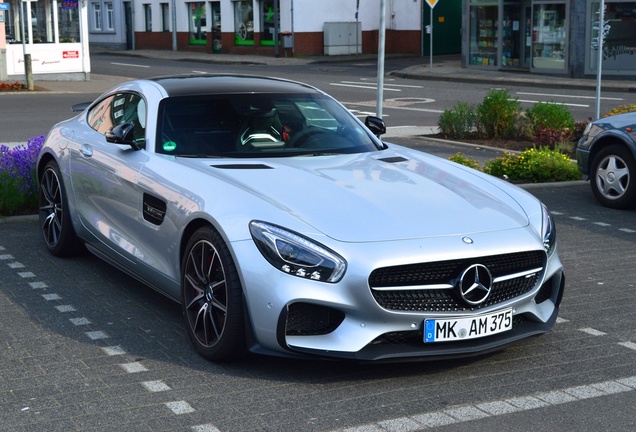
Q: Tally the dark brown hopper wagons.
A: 0